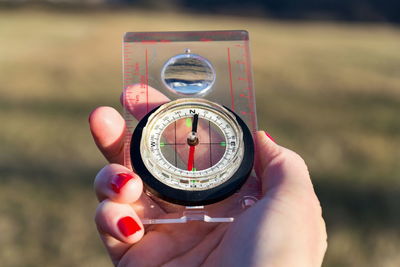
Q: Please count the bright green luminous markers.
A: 4